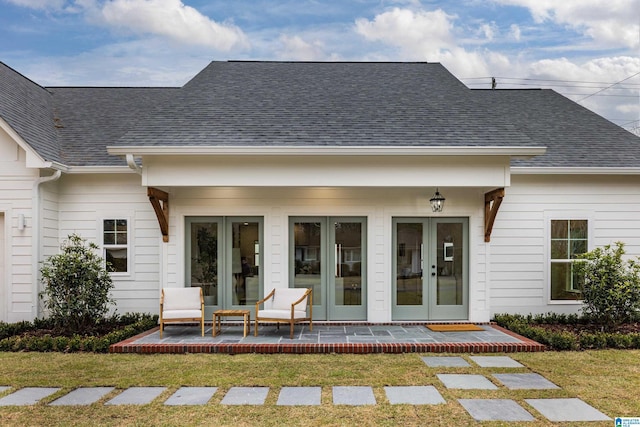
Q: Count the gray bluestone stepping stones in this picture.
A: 15